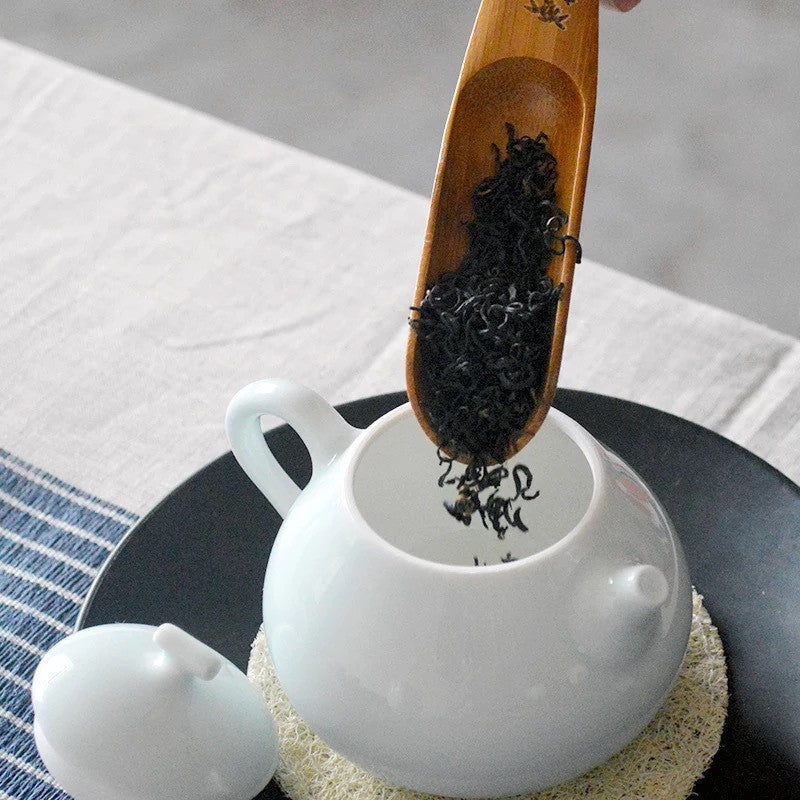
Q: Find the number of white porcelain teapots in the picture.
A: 1